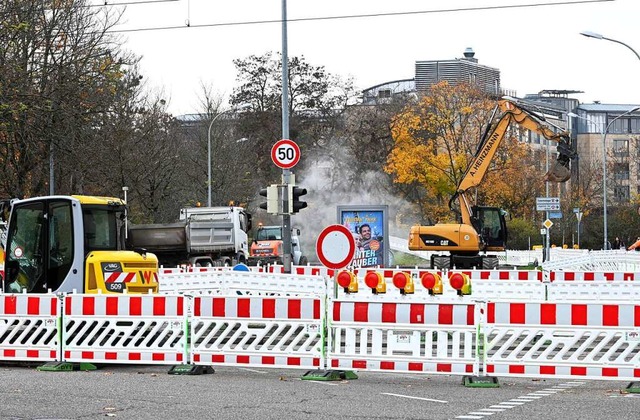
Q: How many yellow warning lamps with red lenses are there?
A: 5